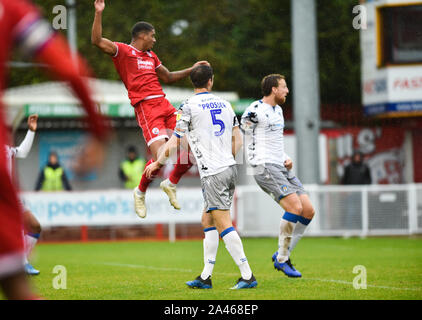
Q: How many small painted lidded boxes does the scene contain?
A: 0